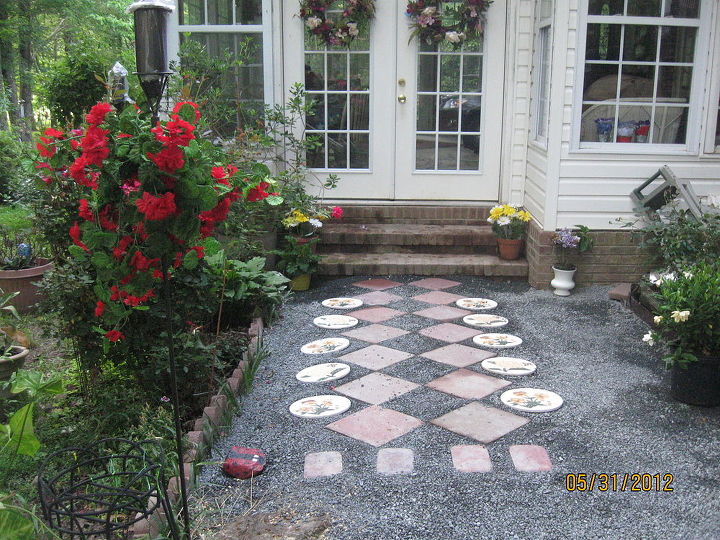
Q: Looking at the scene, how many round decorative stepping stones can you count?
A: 10